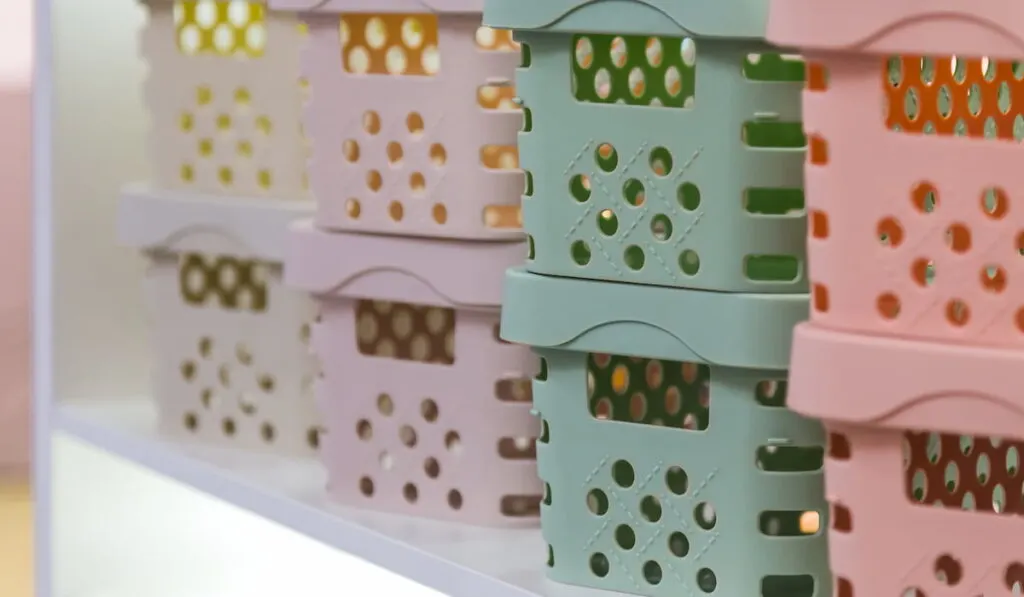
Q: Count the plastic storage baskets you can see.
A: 8